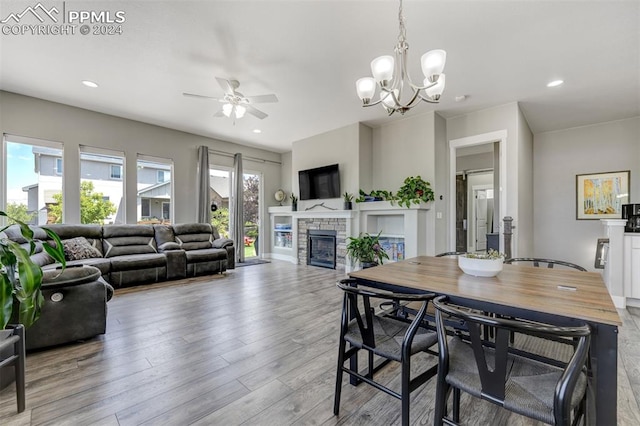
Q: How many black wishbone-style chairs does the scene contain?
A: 4